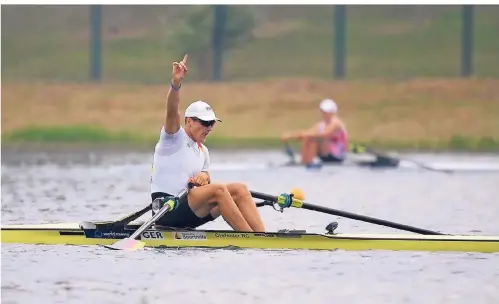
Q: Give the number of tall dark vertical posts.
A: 4